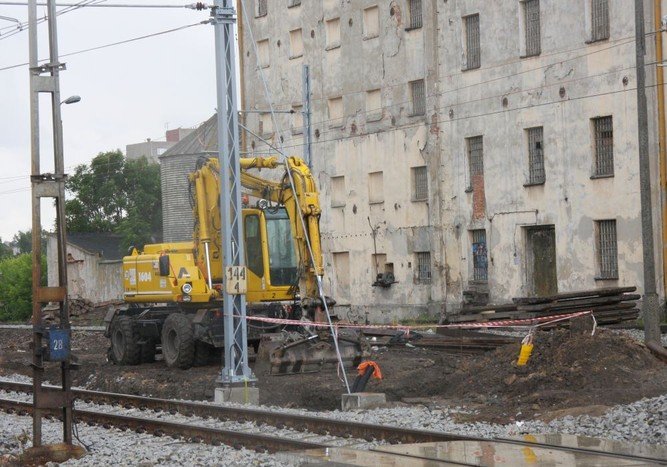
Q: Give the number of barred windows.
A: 12